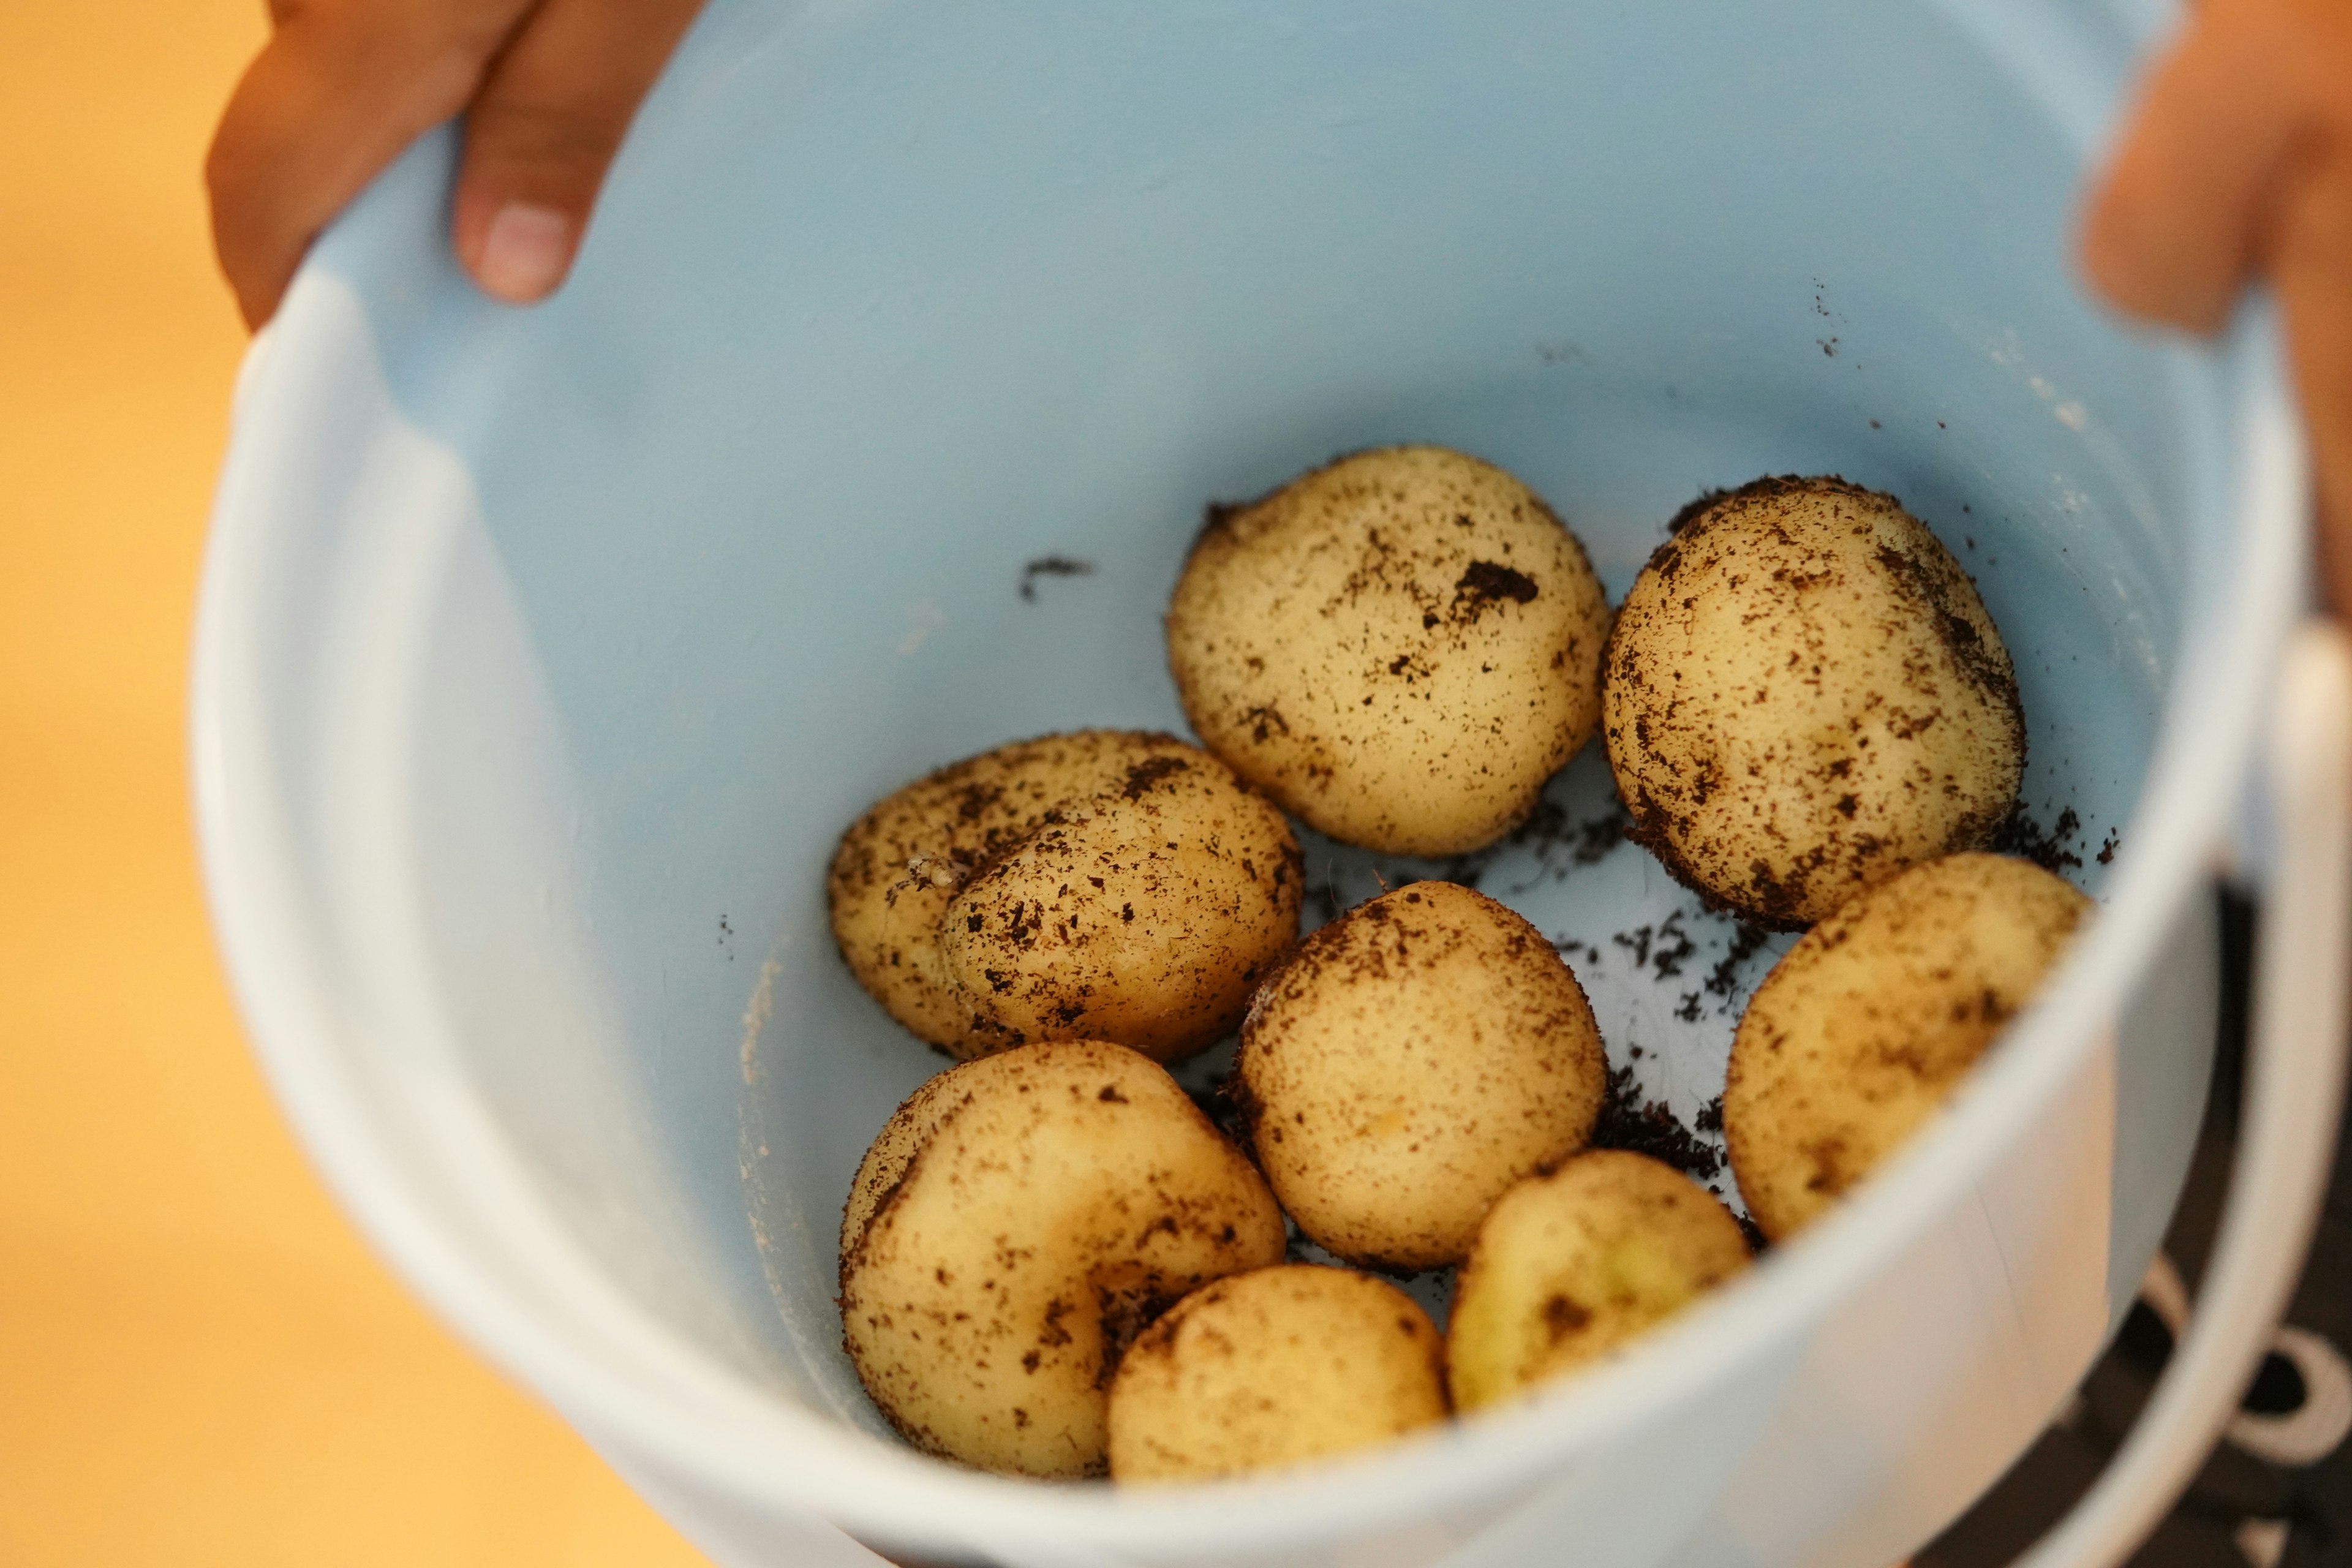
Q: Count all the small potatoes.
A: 8